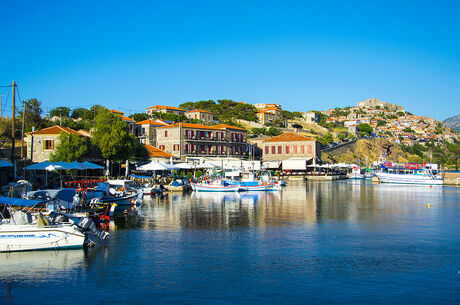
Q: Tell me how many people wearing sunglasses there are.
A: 0